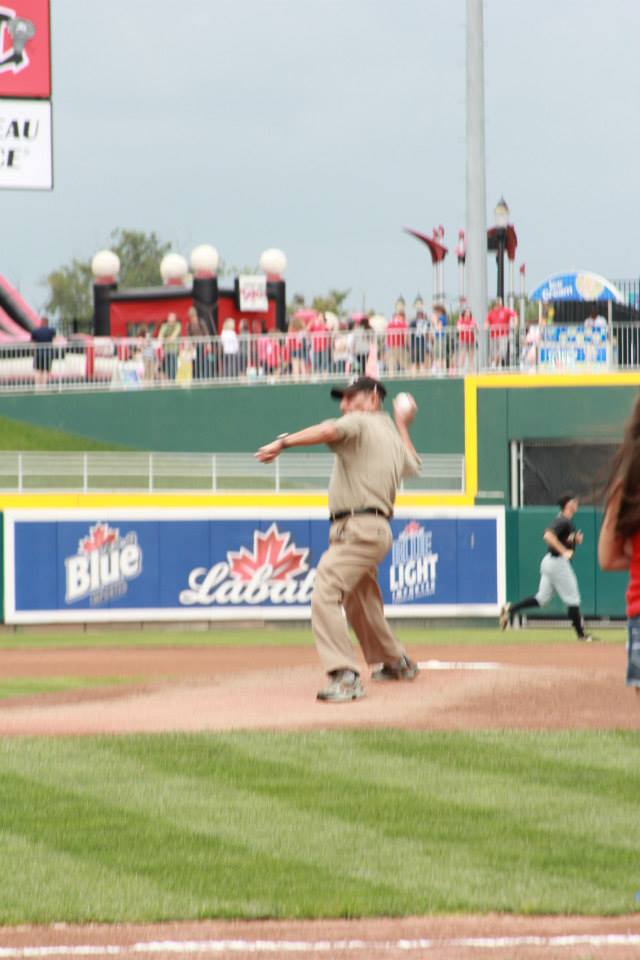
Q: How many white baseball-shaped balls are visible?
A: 5